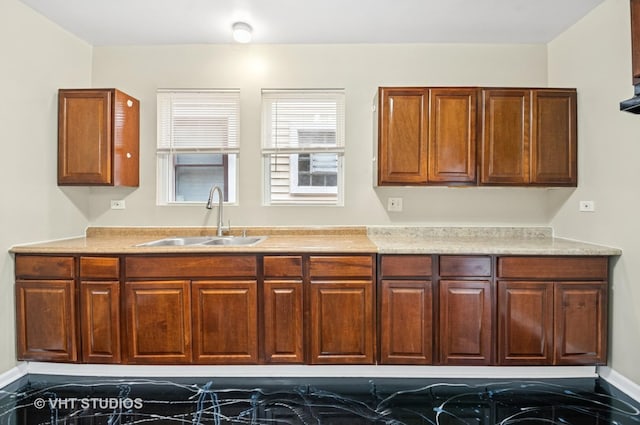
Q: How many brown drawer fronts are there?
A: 8